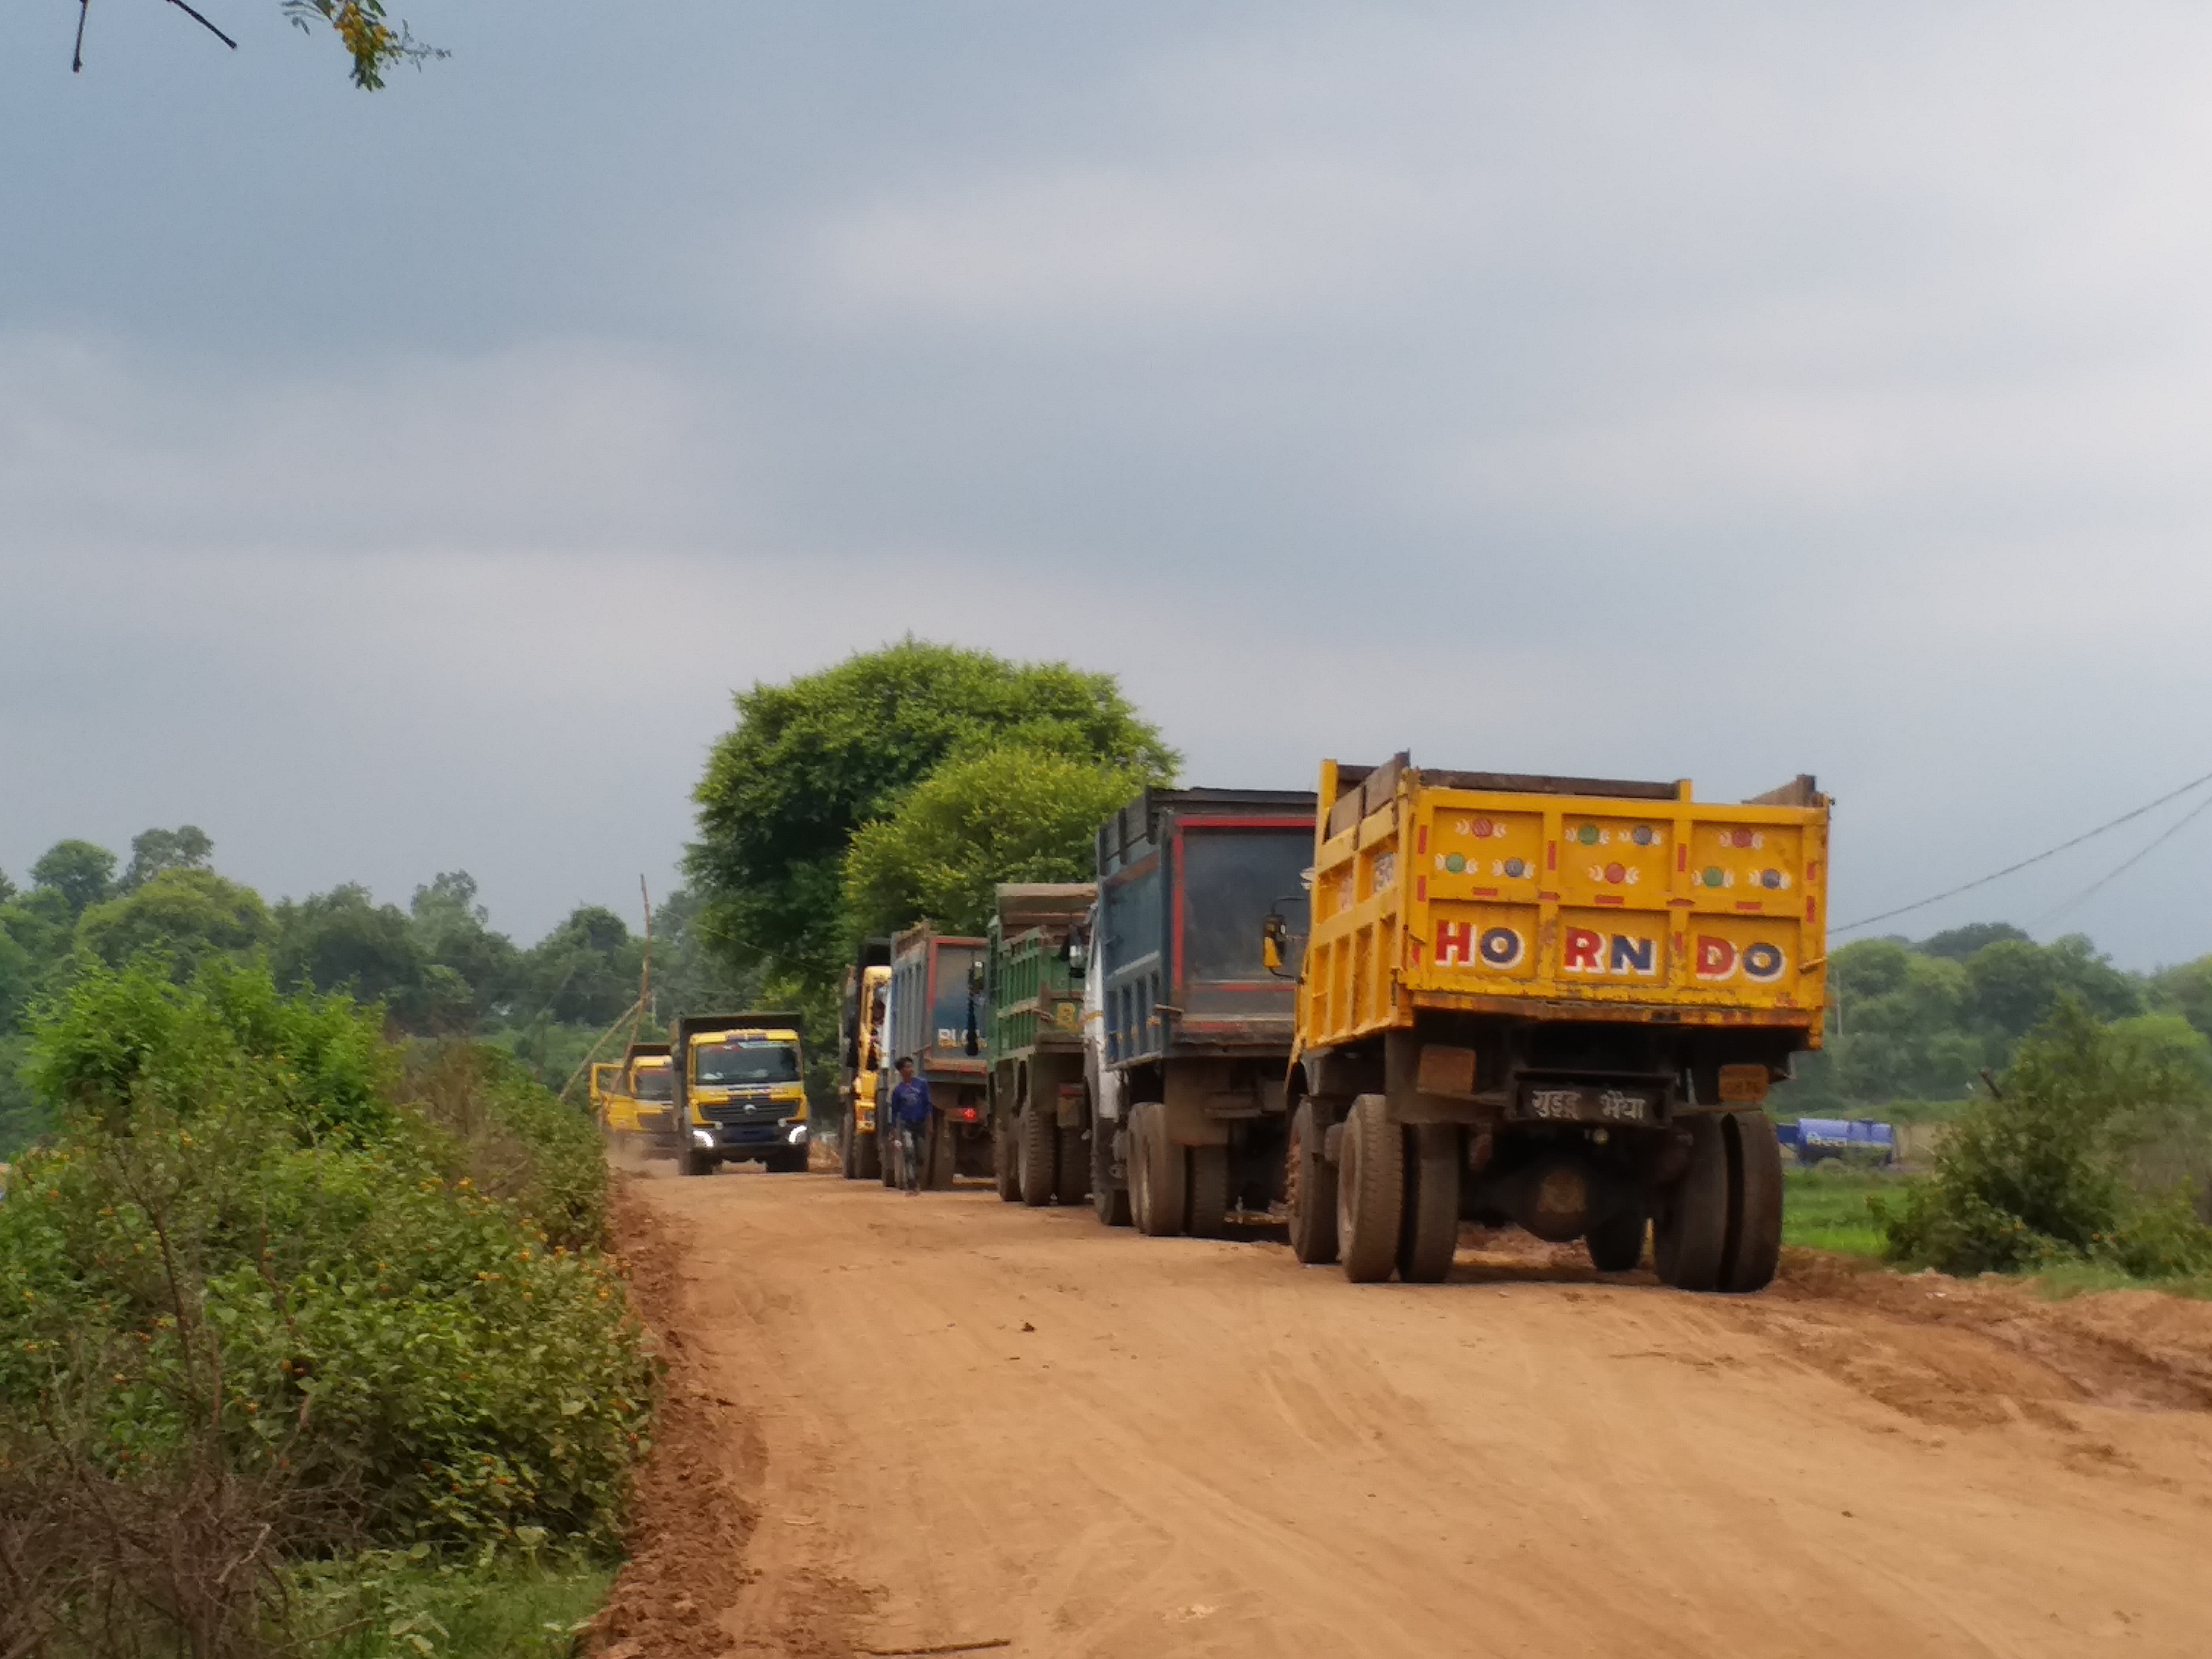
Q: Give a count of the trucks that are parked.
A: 5